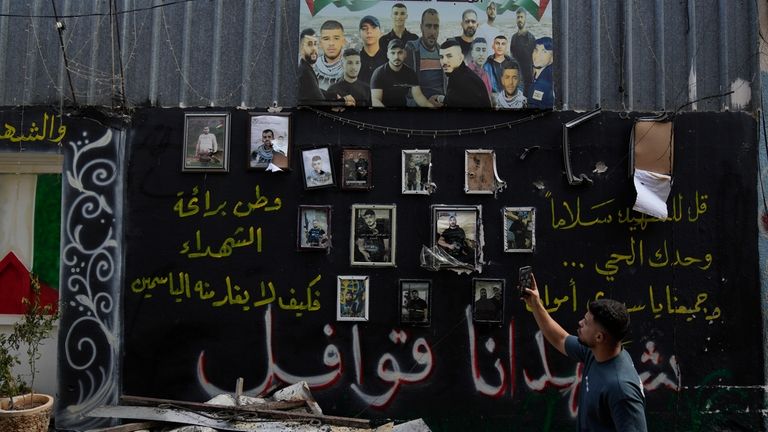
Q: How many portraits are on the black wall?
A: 12